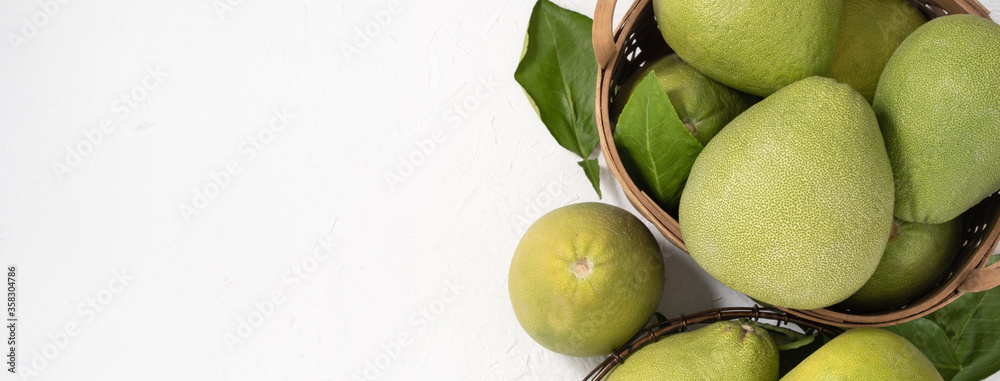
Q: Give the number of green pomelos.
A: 9